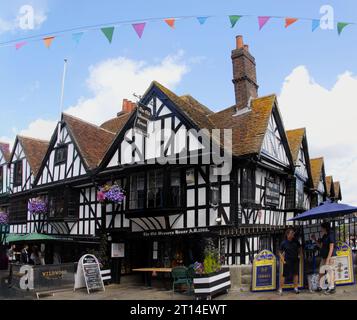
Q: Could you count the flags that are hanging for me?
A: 12